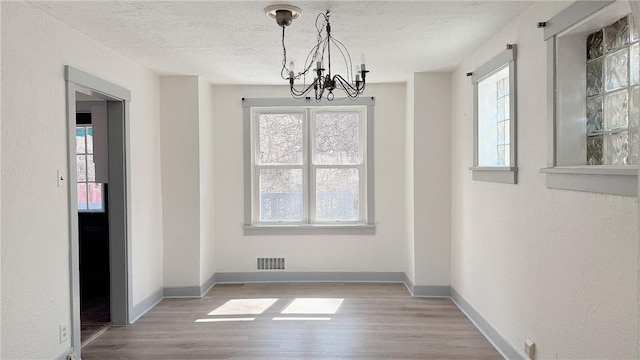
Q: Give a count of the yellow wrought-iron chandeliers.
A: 0